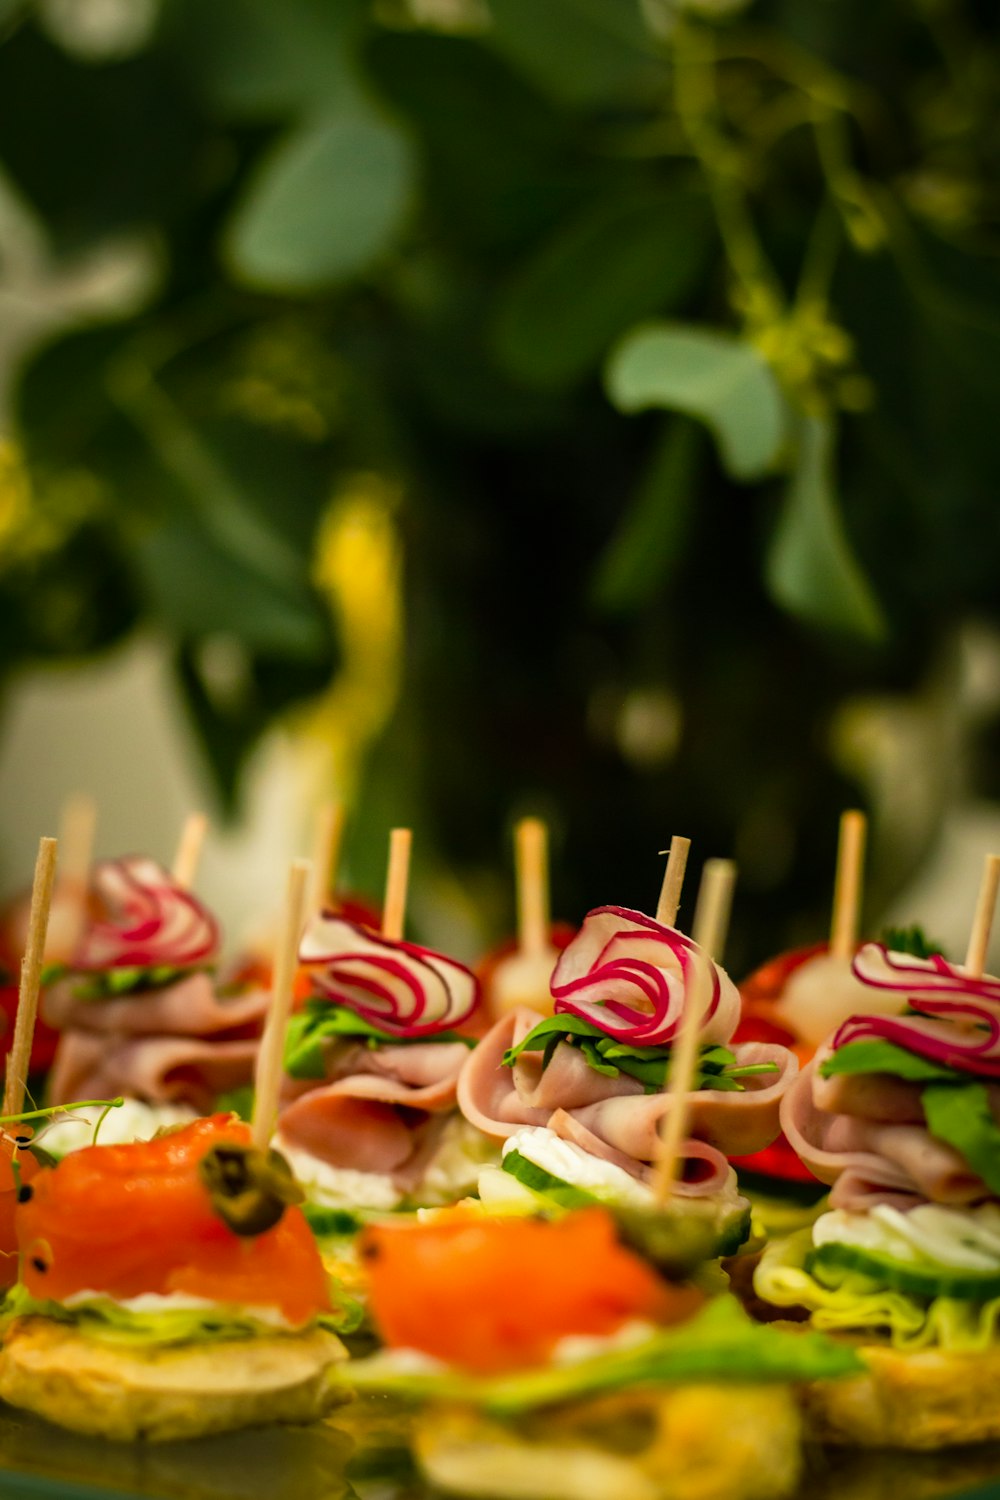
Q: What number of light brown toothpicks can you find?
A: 11